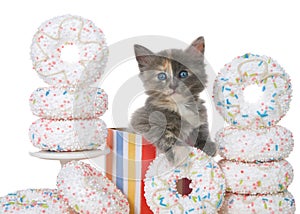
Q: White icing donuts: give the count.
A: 10